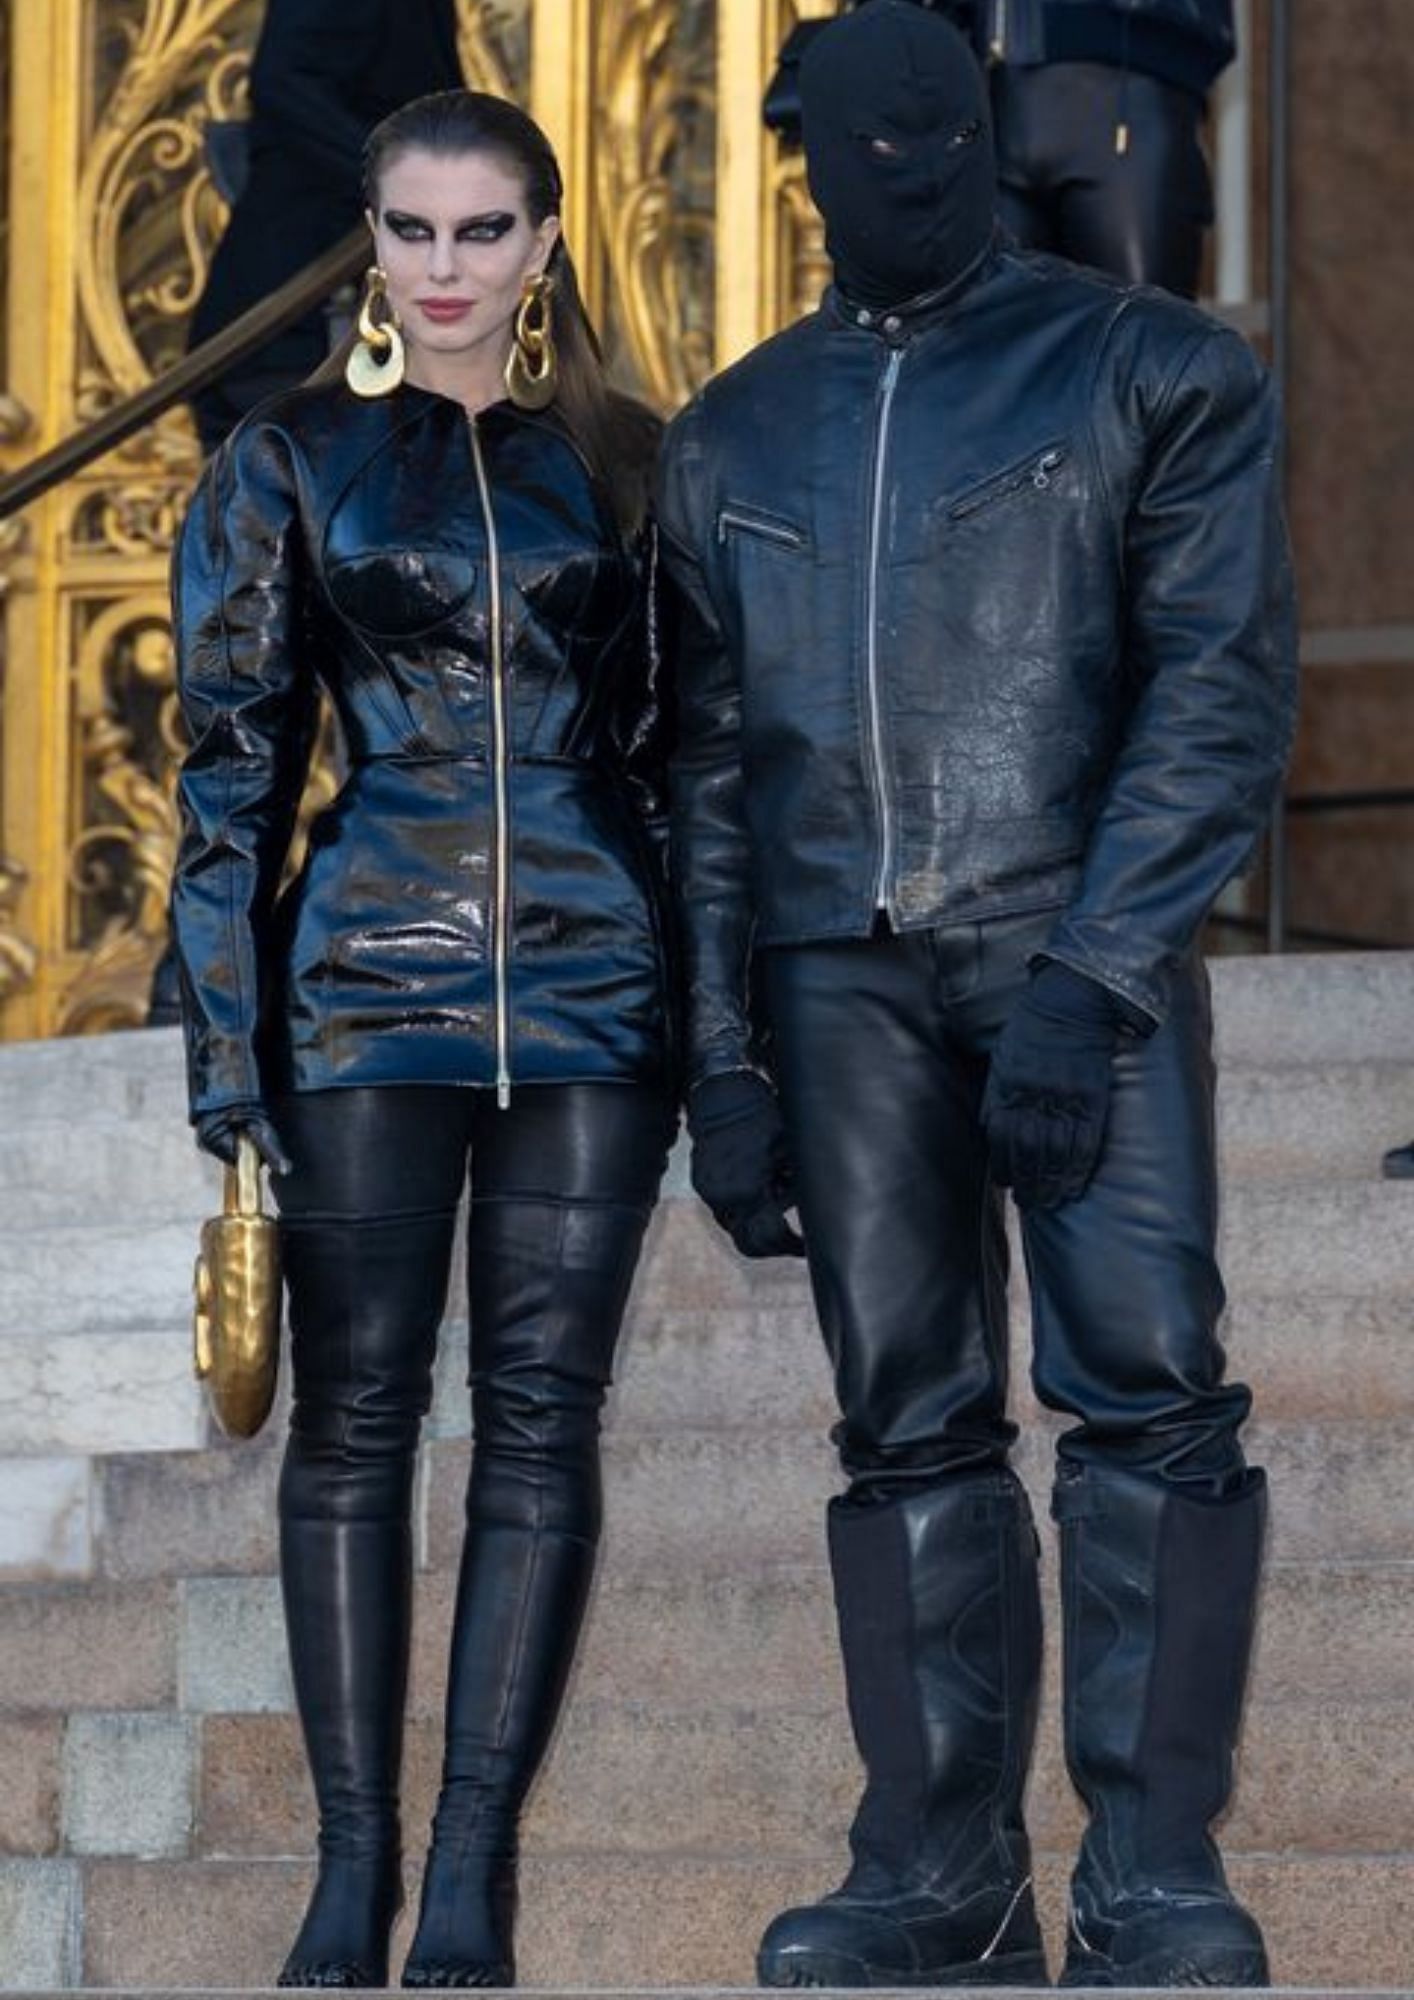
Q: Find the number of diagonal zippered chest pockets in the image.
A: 2